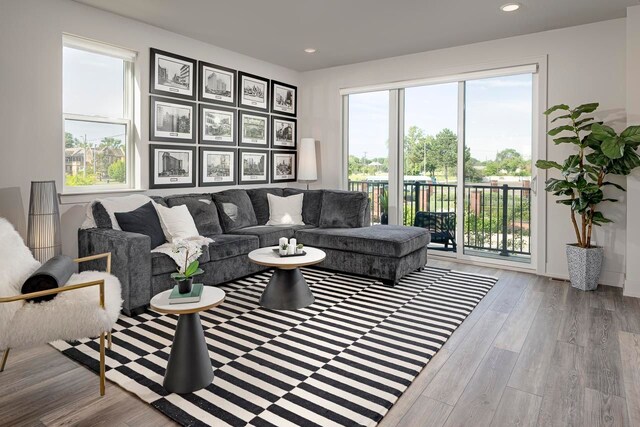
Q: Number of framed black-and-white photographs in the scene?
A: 12